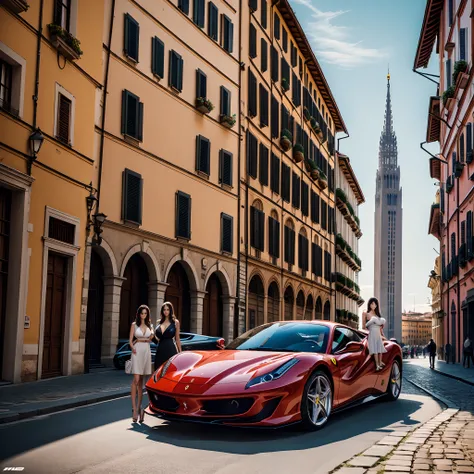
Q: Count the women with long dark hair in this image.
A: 3